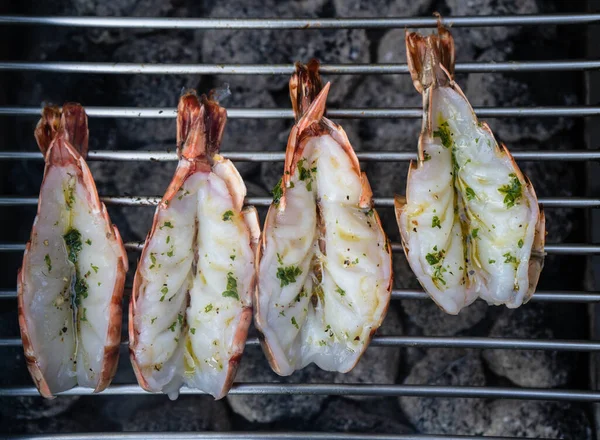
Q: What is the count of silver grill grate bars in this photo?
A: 10